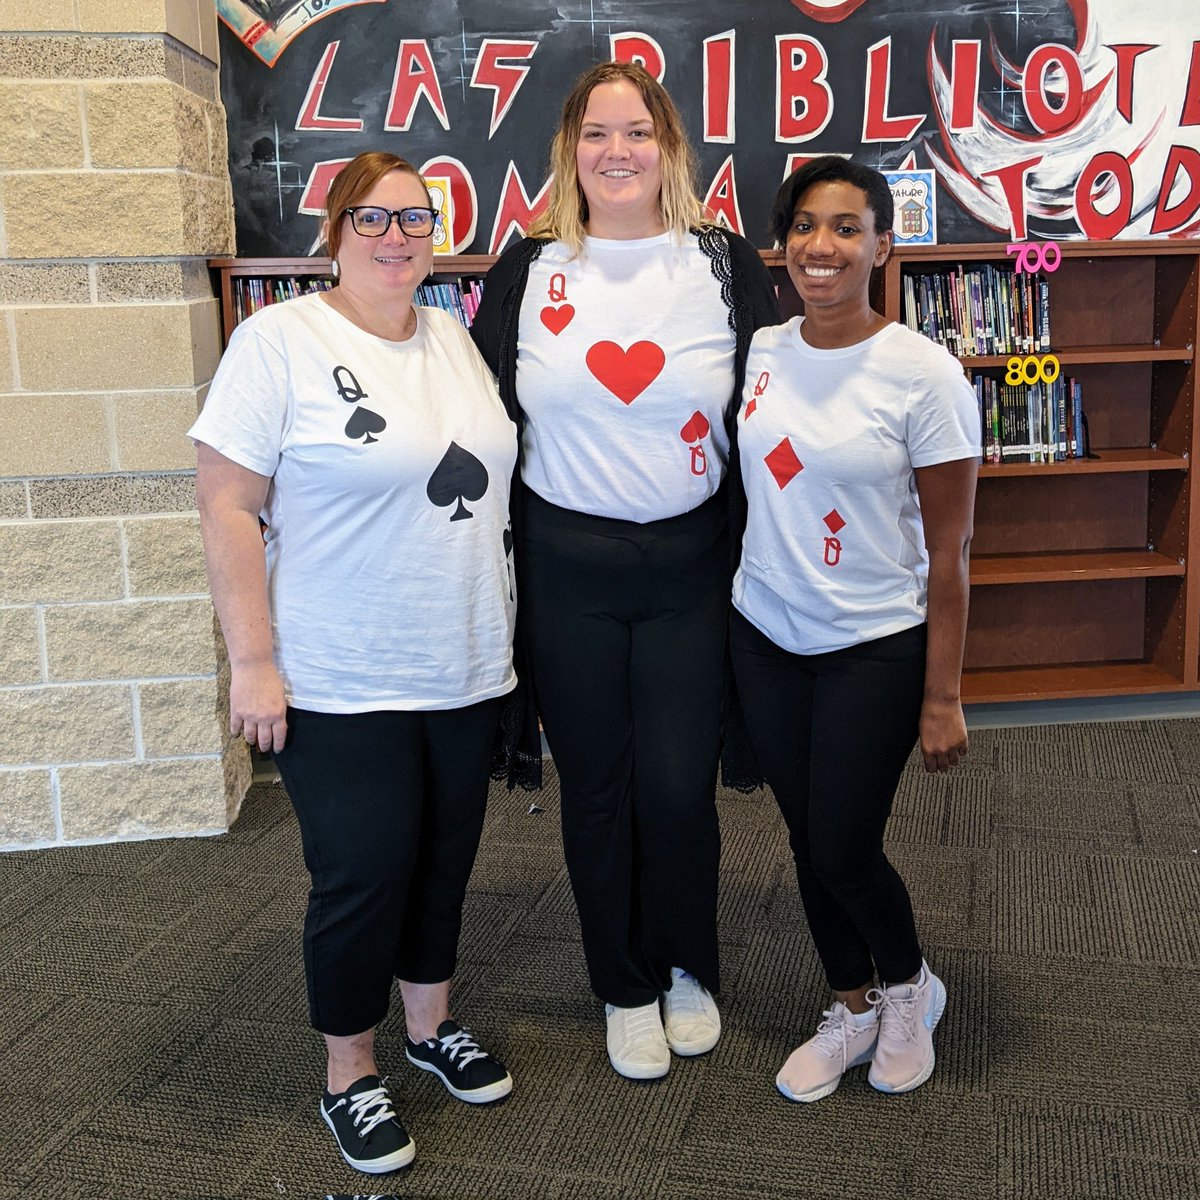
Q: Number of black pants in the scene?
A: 3